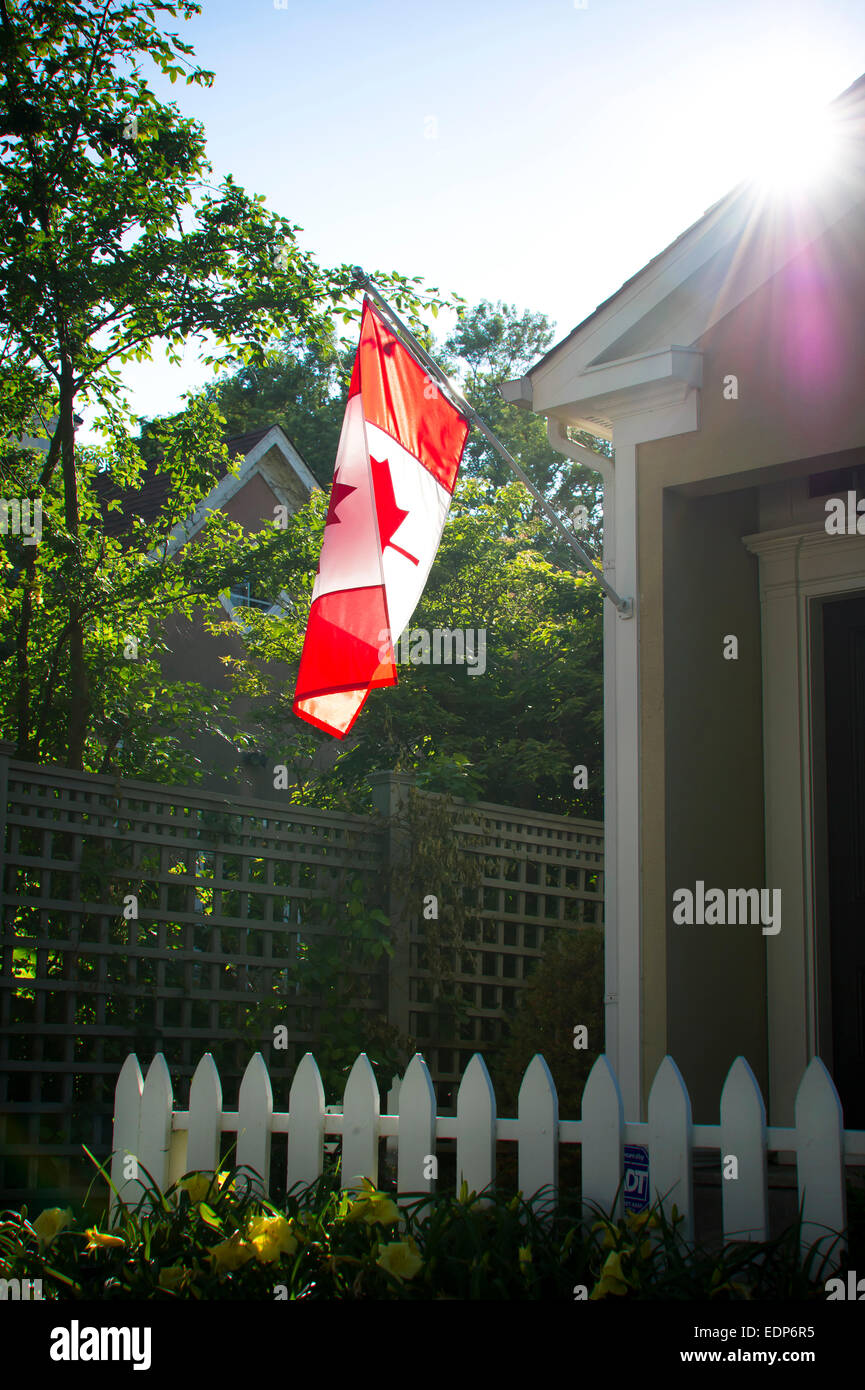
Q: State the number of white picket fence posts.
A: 13